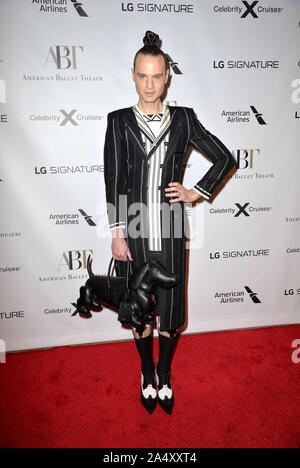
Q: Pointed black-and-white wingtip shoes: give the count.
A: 2